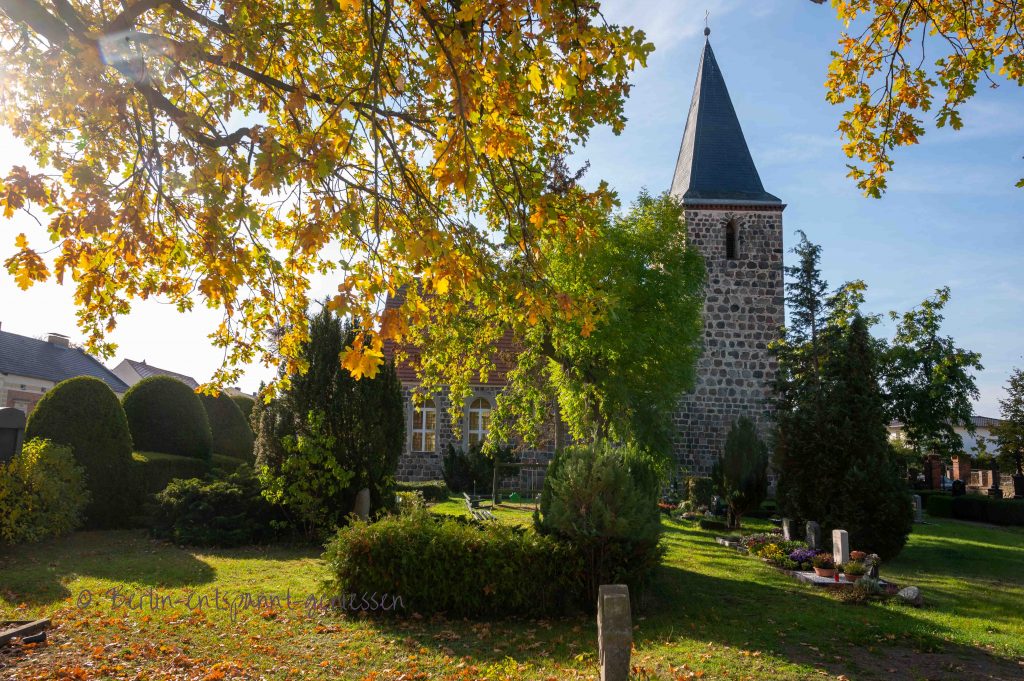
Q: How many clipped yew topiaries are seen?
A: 4